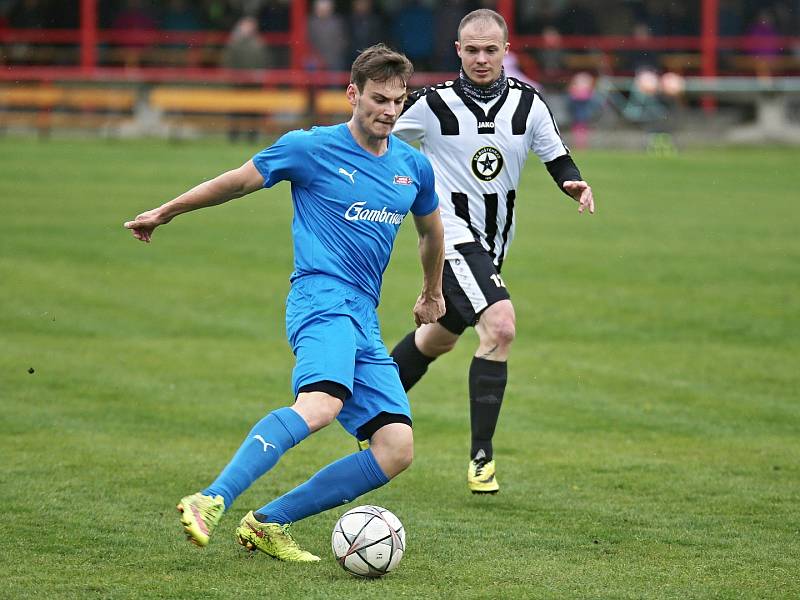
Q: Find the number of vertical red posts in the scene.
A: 4